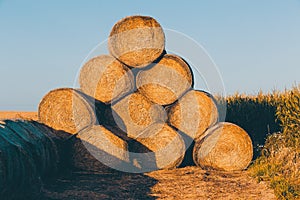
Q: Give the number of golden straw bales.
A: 9